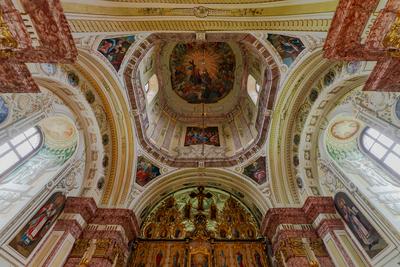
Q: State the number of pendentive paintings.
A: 4